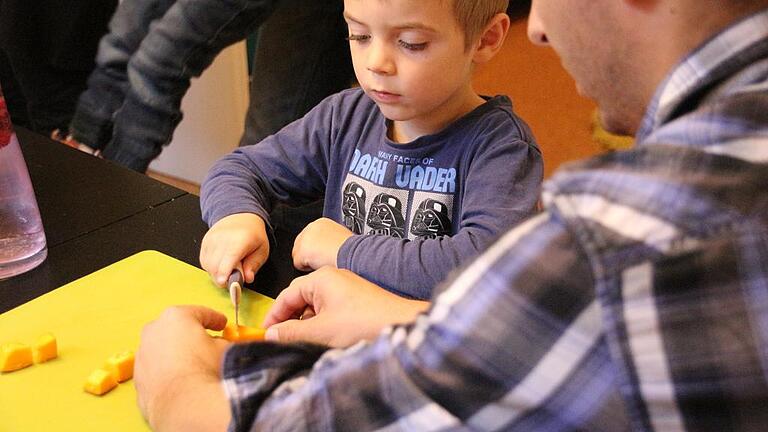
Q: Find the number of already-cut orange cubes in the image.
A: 4